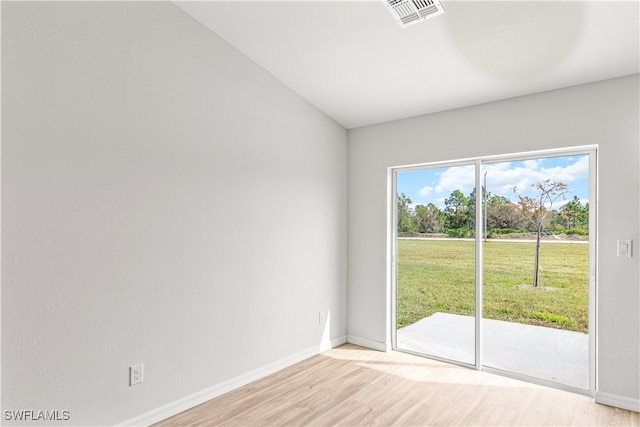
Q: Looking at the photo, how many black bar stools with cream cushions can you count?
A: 0